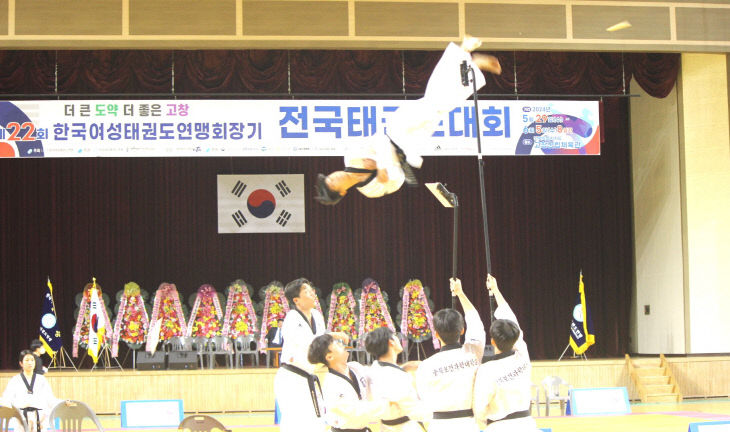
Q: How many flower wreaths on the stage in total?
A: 10